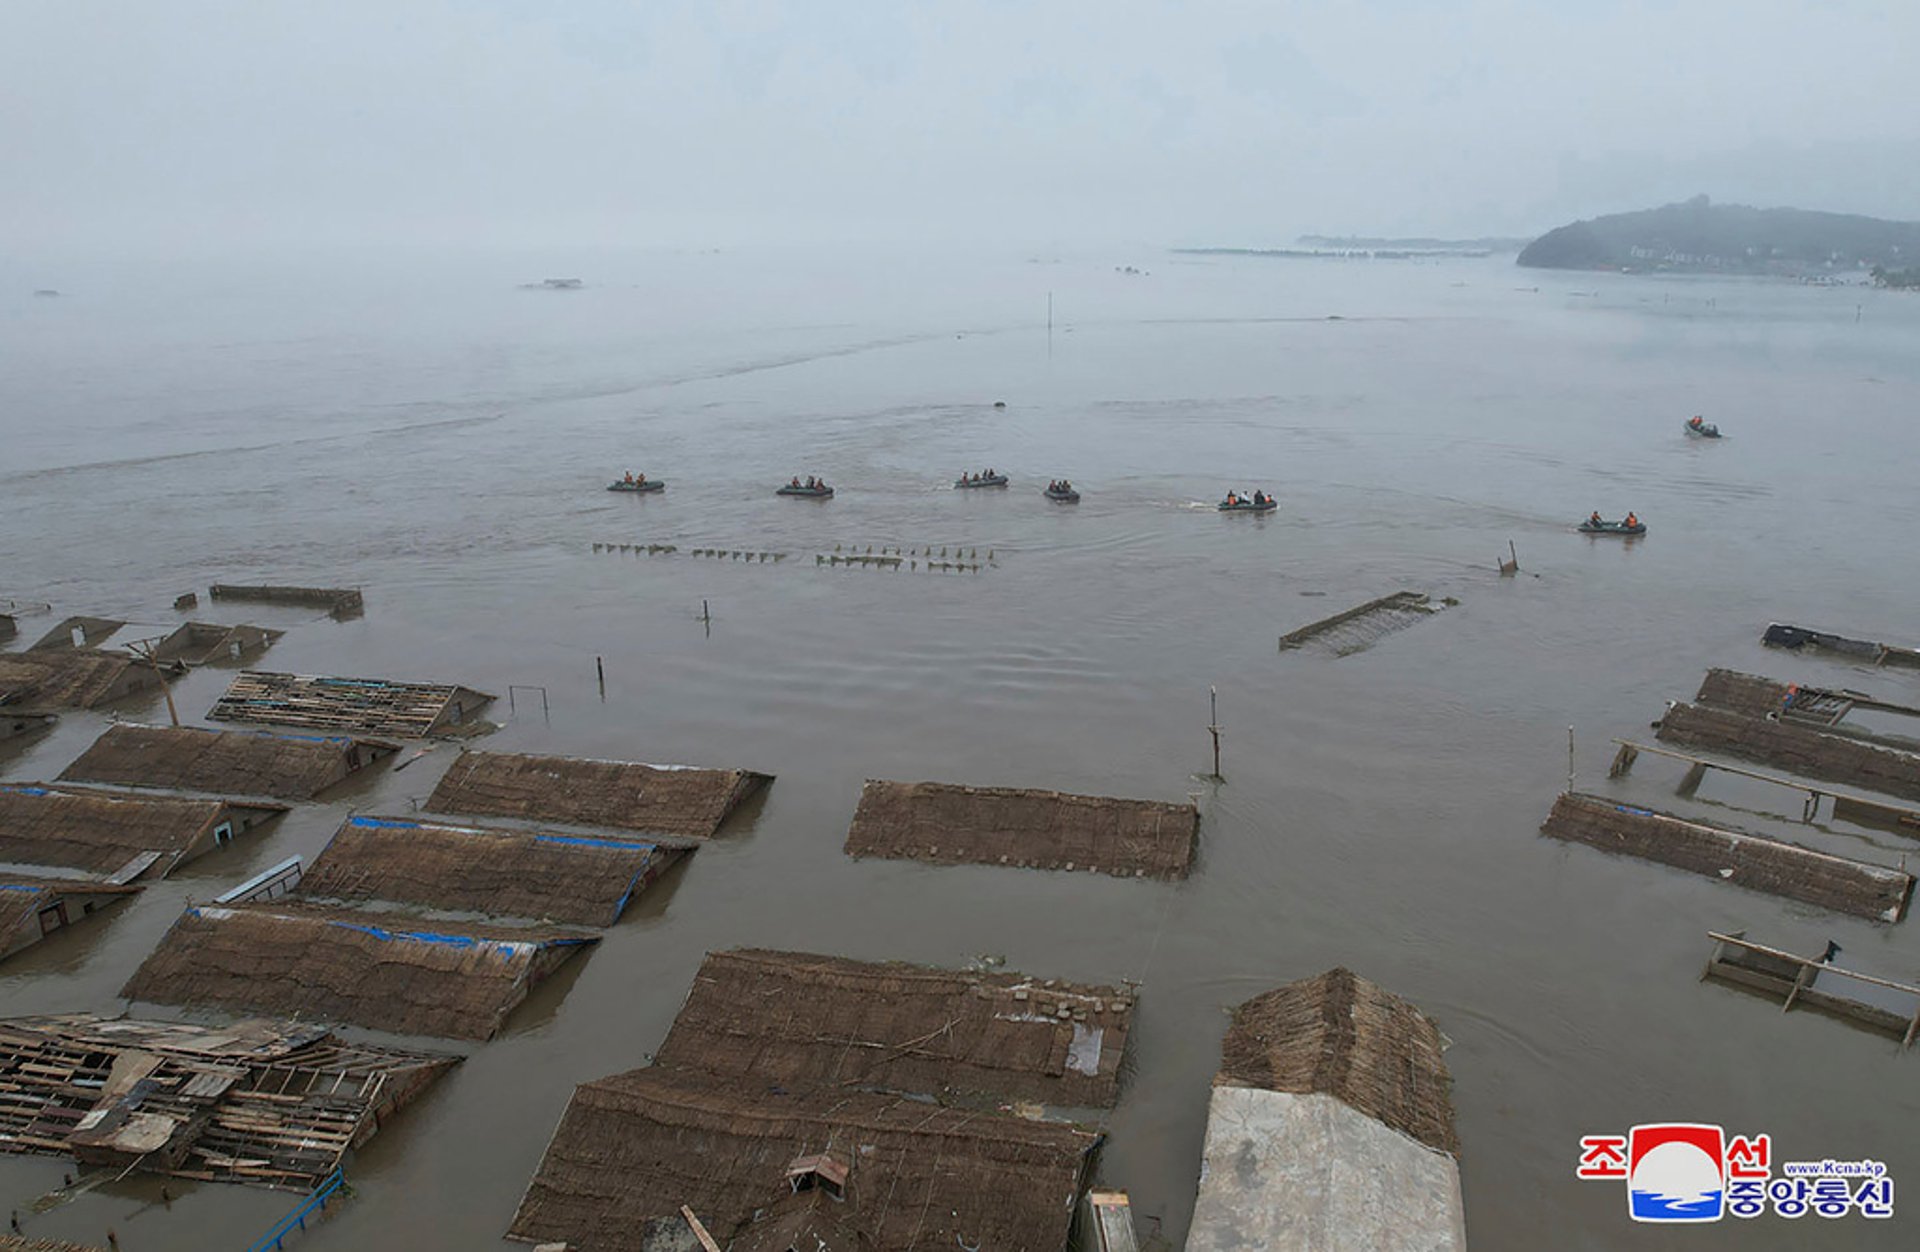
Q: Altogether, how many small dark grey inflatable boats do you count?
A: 7